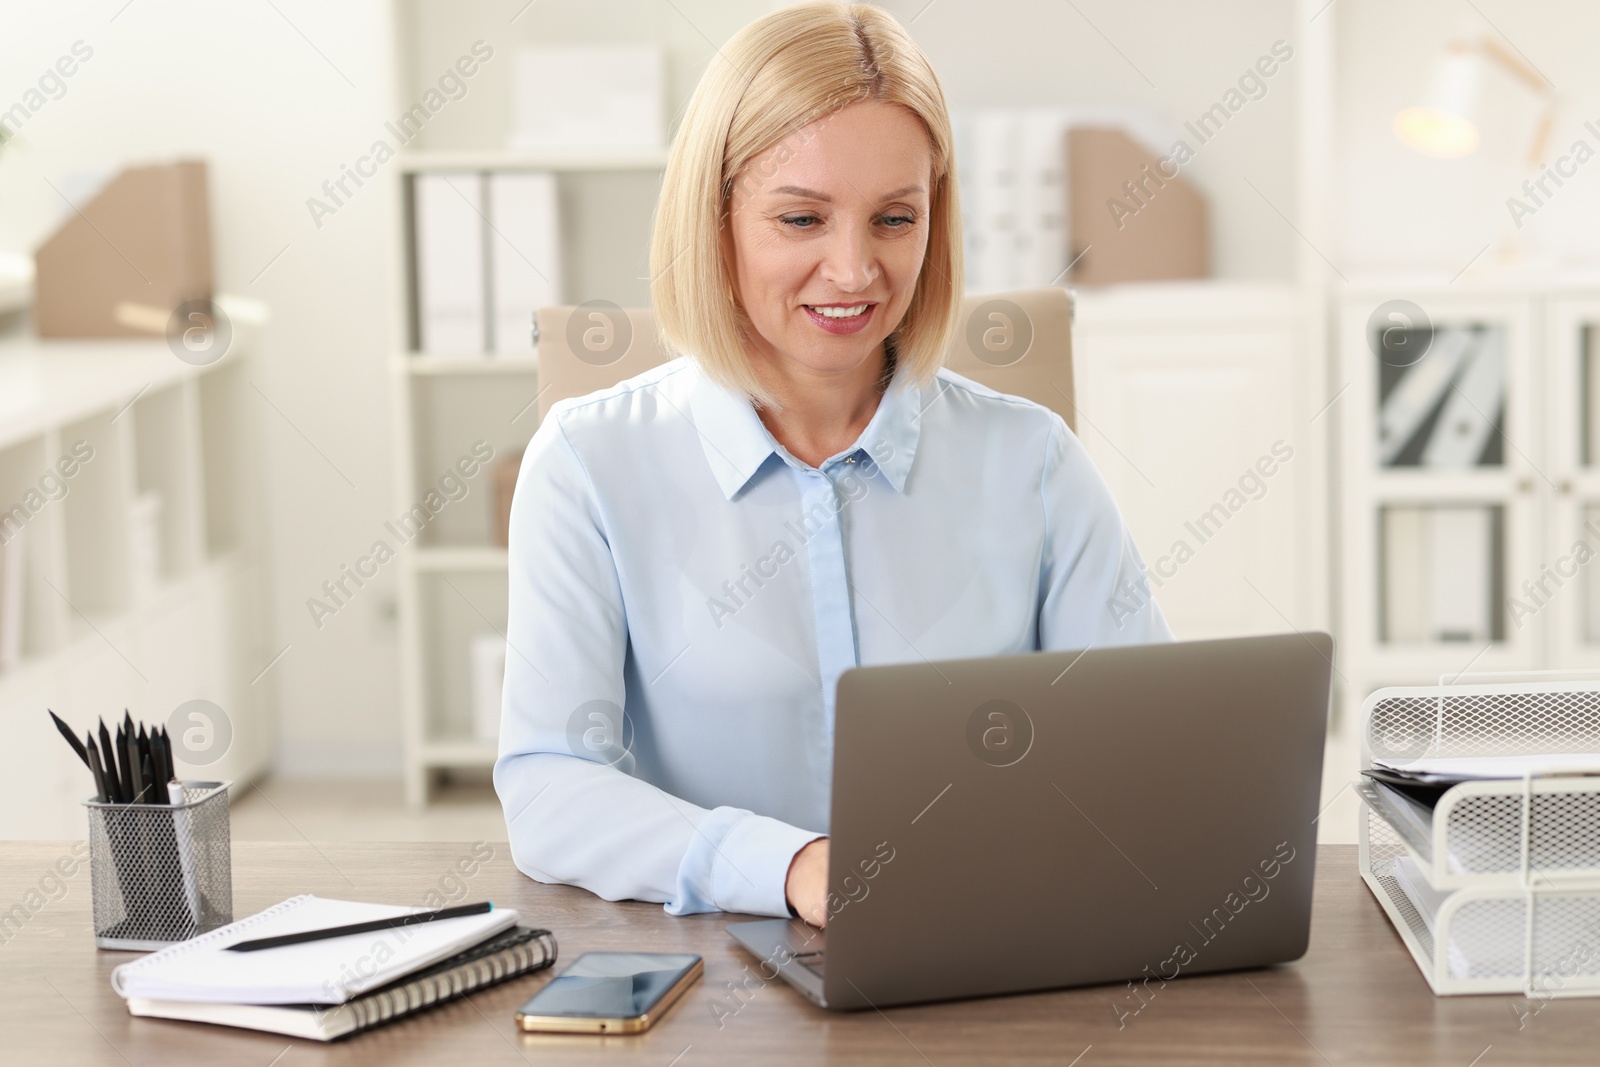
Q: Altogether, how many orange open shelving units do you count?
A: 0